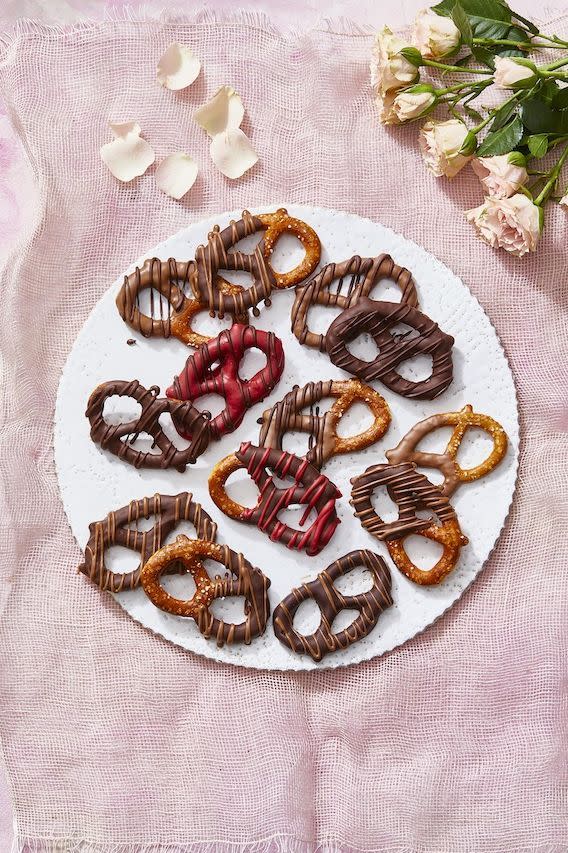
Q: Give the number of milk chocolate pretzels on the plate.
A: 4